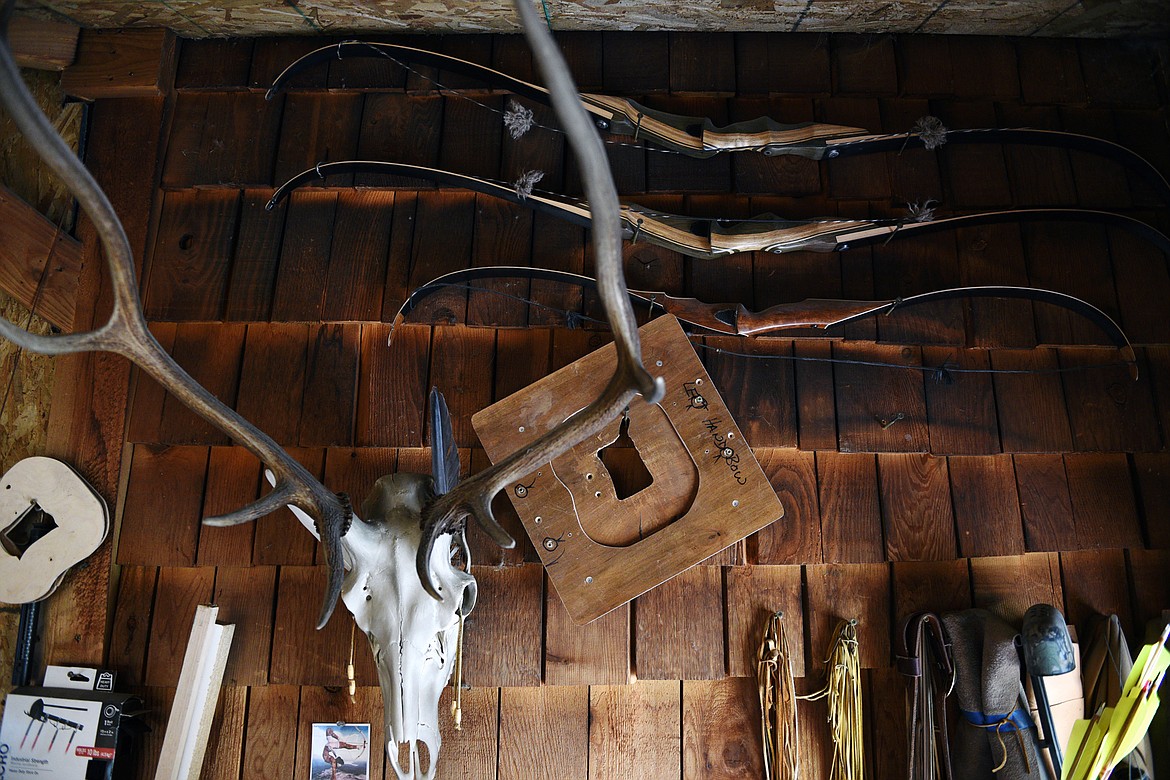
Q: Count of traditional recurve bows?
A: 3